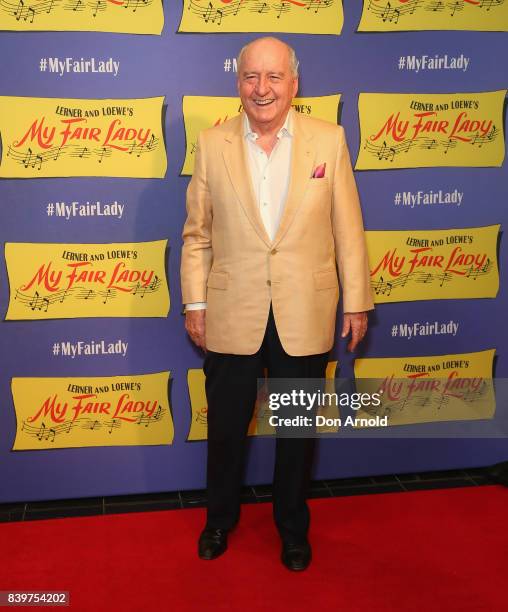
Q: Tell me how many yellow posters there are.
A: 11